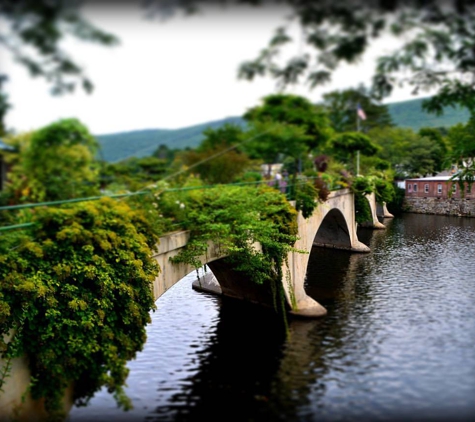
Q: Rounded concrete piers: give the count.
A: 4